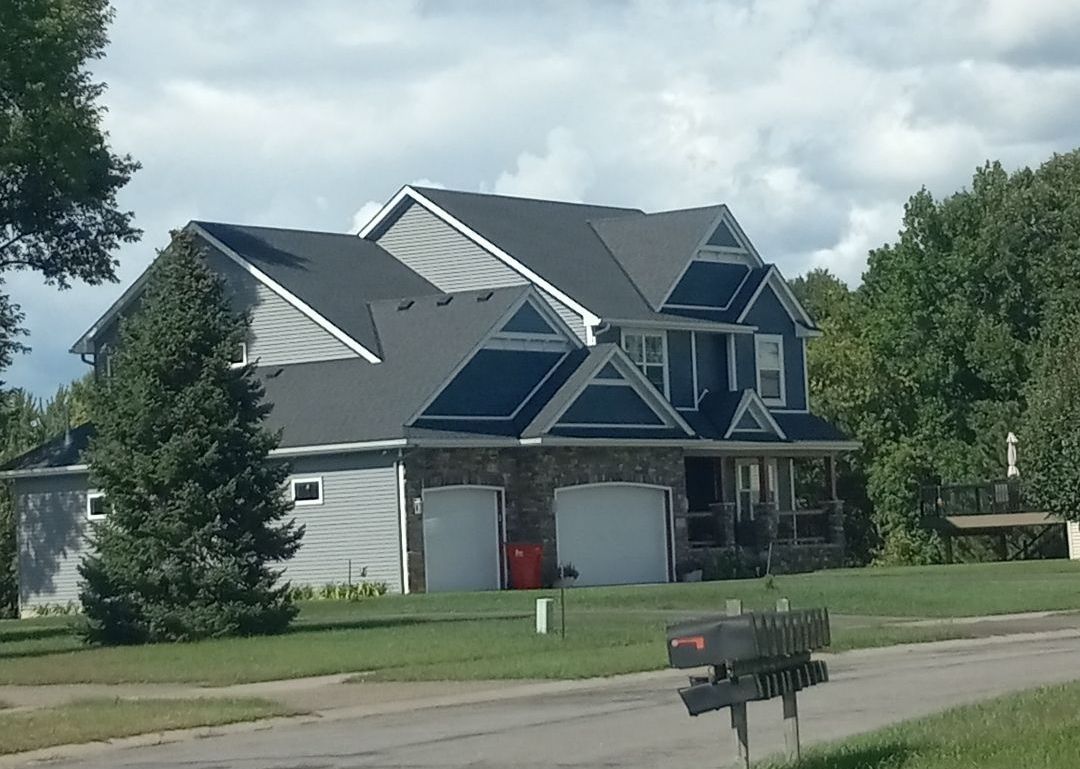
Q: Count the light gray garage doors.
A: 2